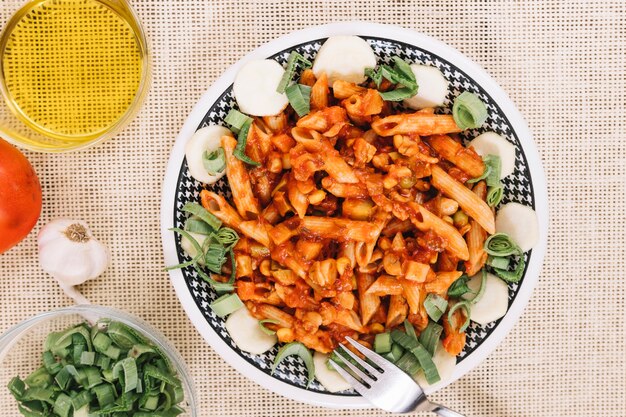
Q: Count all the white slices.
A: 11